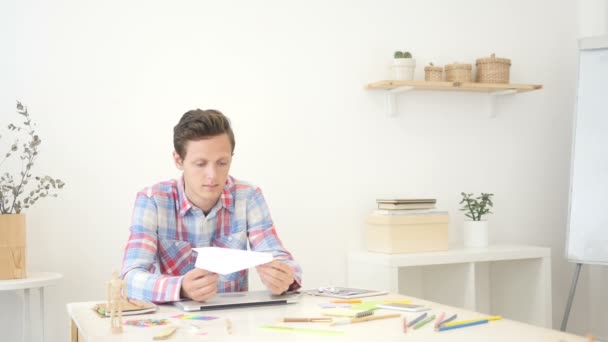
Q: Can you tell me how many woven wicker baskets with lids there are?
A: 3